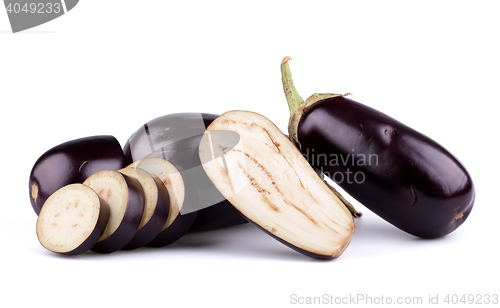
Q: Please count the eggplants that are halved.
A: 1